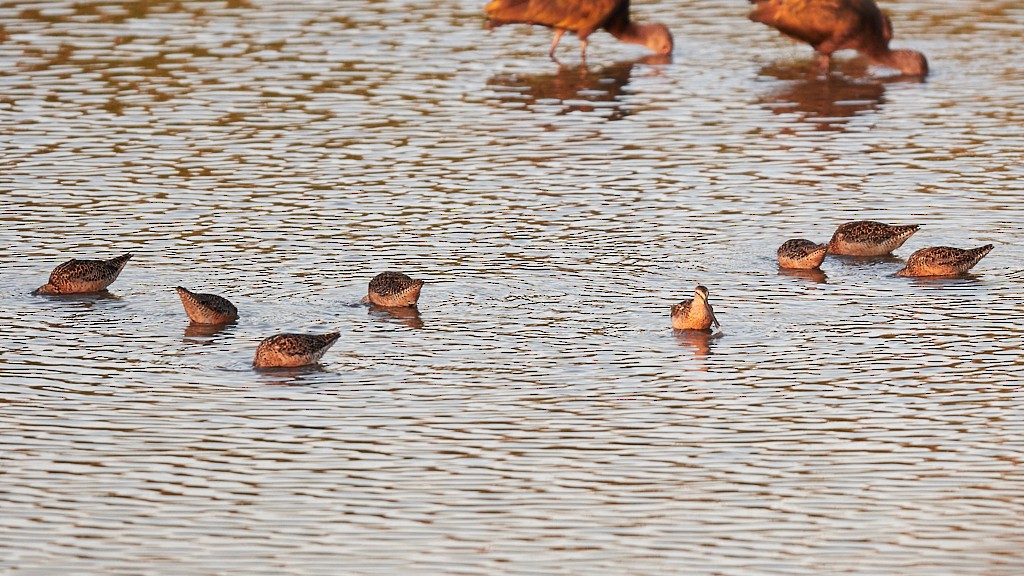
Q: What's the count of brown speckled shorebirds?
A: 8